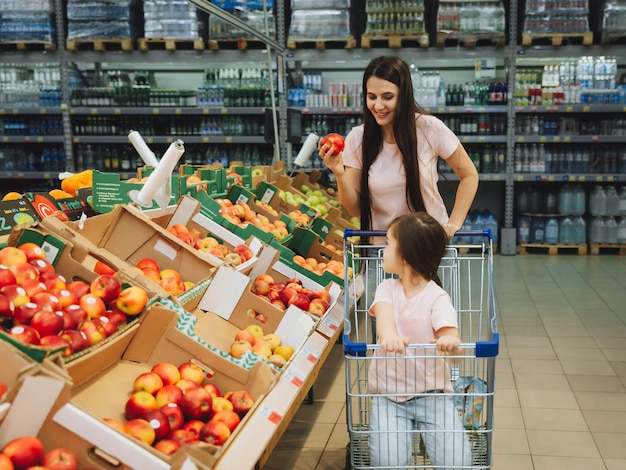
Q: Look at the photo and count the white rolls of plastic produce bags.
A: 3